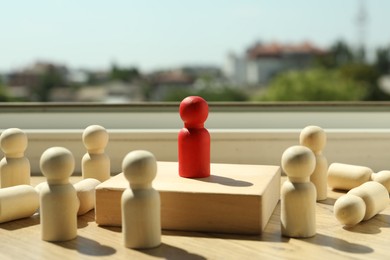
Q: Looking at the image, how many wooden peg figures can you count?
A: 11